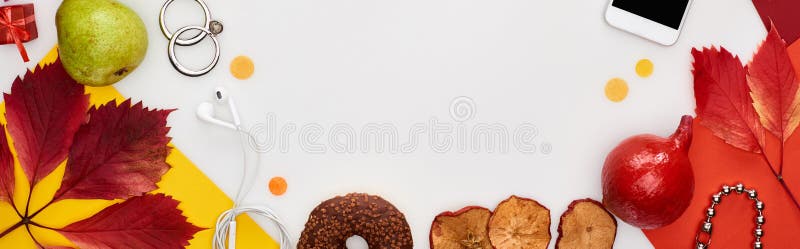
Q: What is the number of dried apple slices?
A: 3